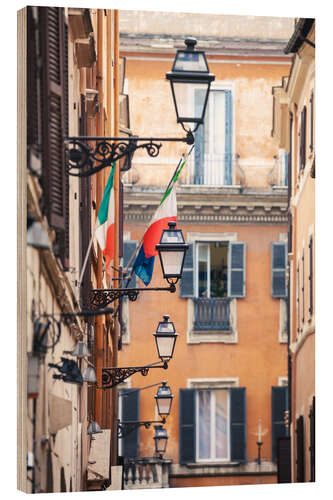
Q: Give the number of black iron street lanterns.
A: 5